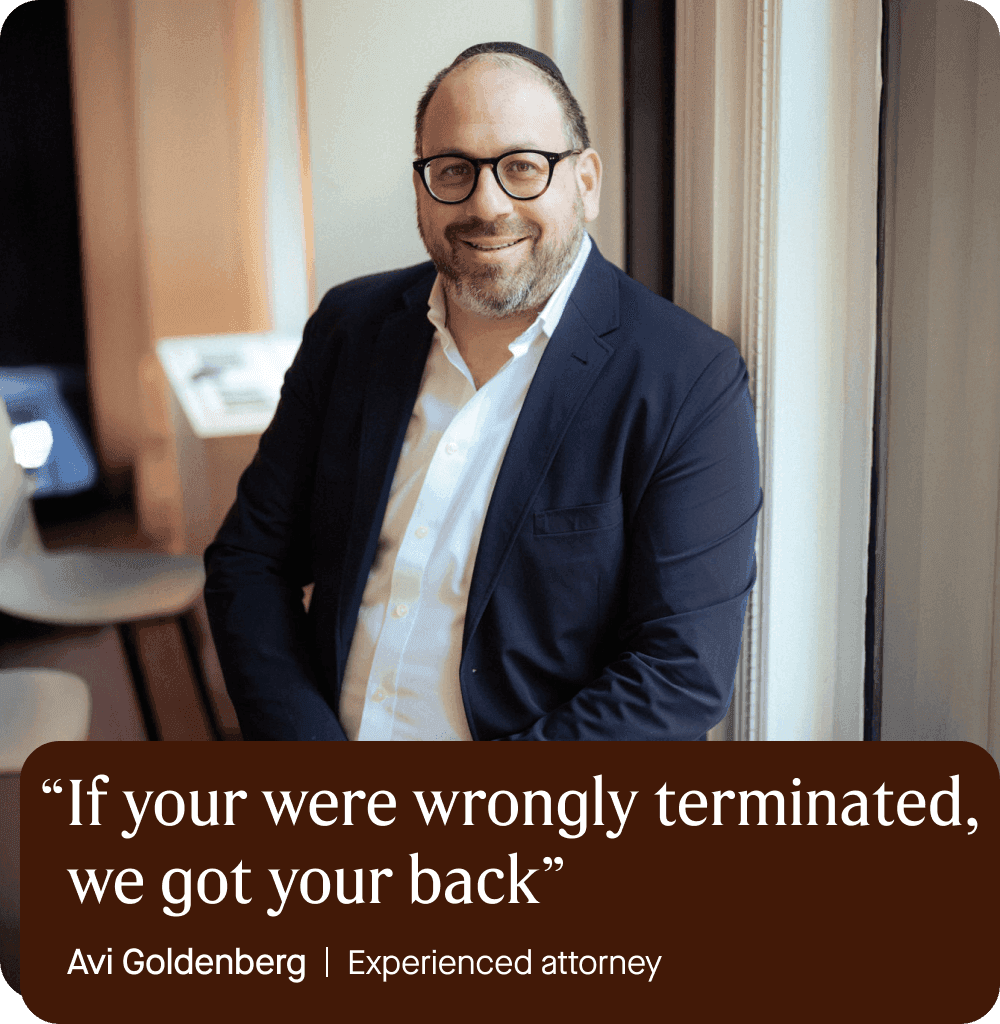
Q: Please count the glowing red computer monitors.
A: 0